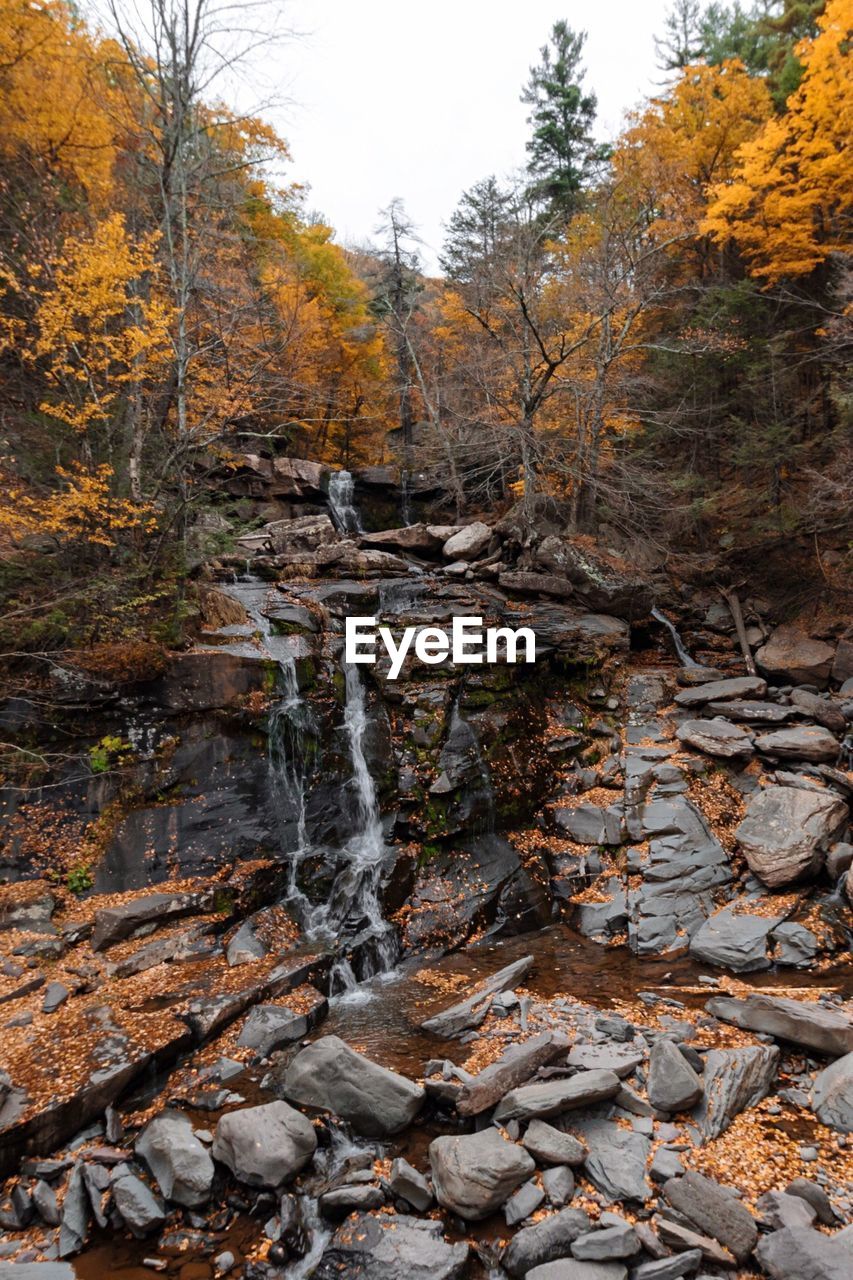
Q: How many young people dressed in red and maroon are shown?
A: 0